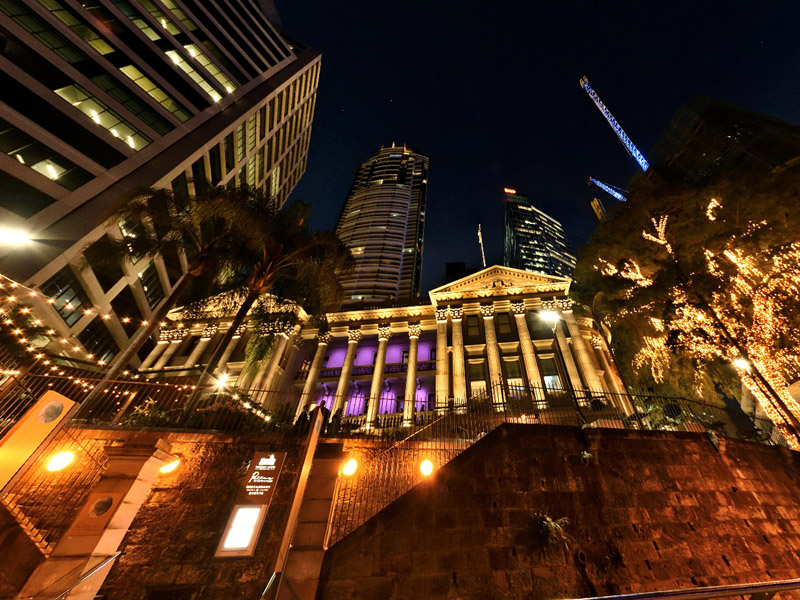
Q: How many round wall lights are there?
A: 4